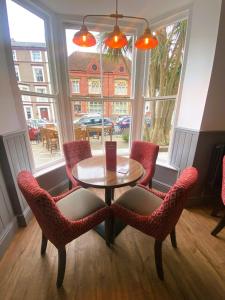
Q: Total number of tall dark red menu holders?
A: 1